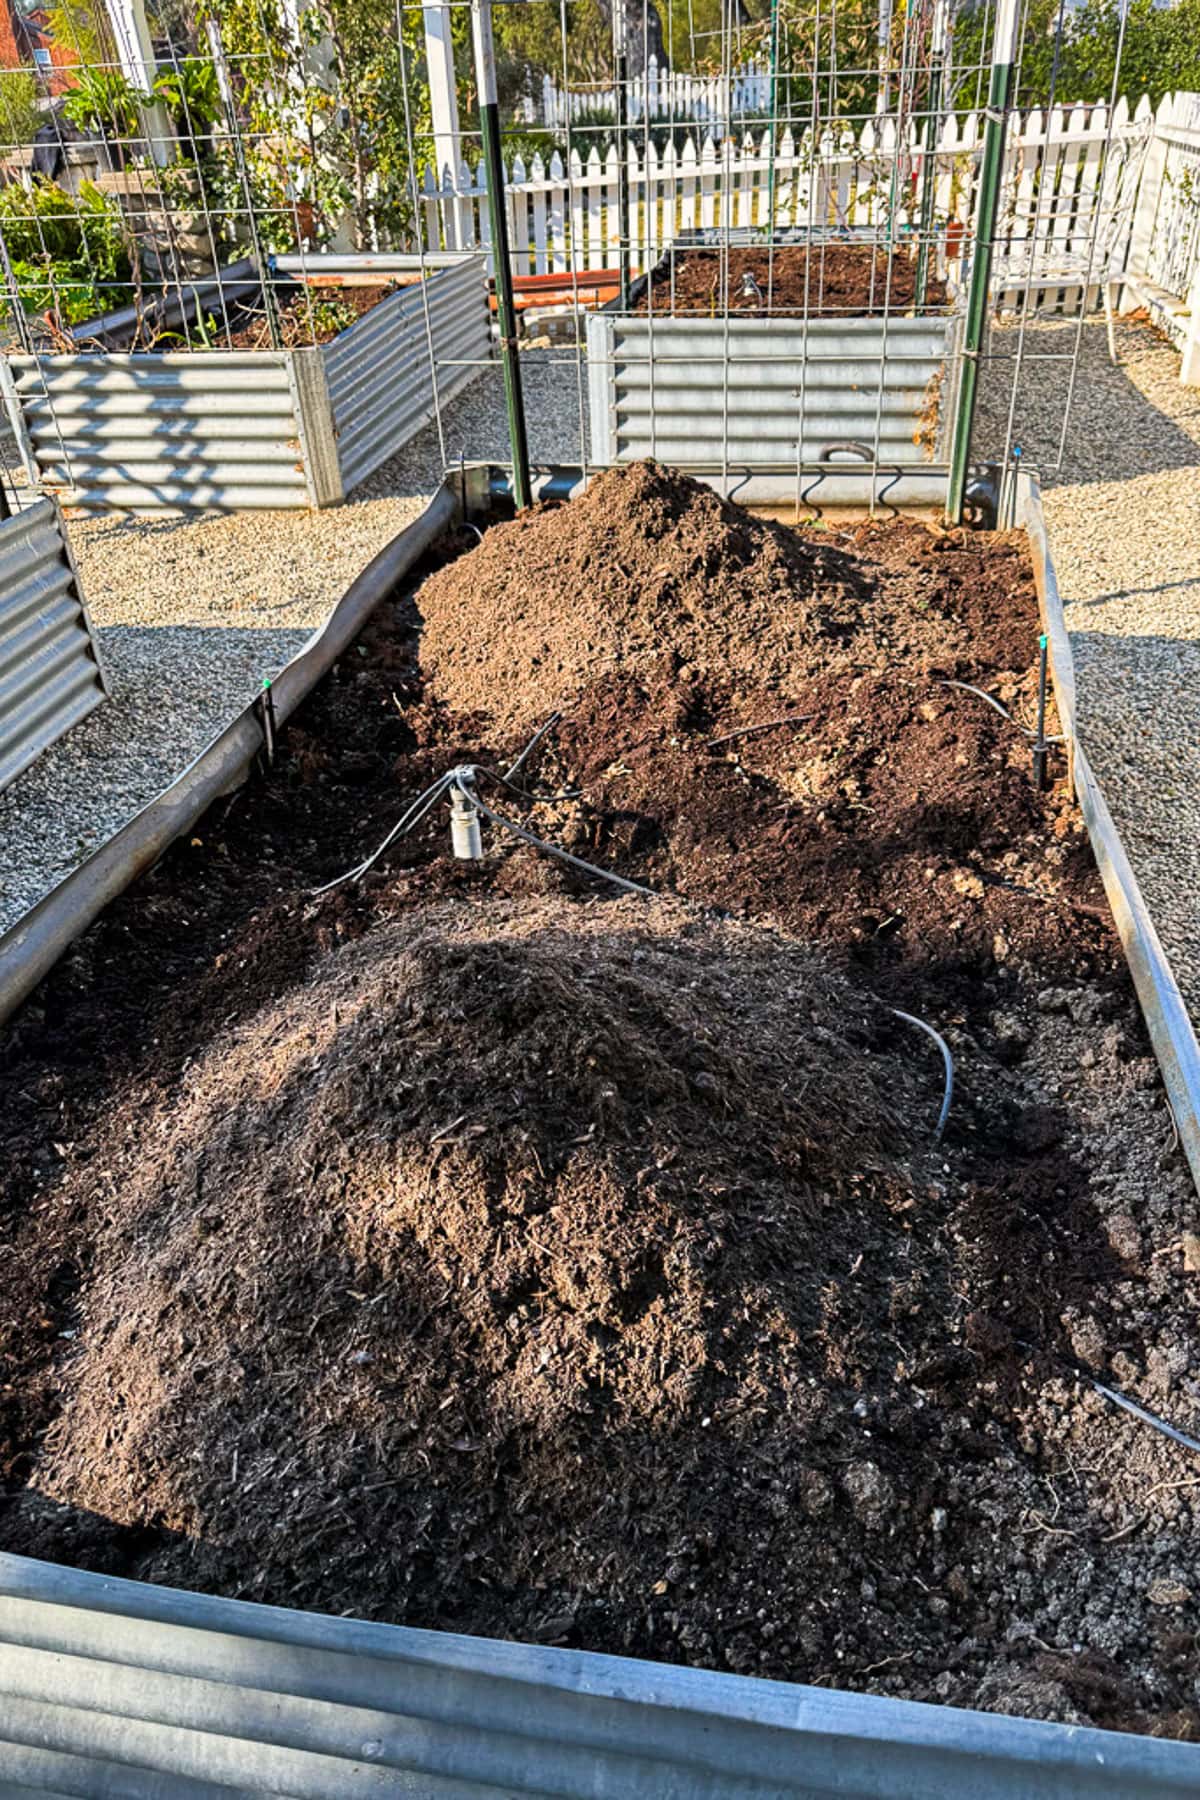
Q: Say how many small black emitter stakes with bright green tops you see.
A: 2